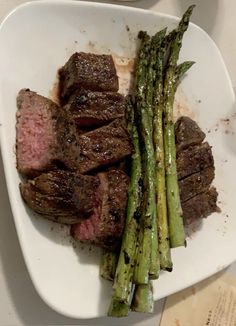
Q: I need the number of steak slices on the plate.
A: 10